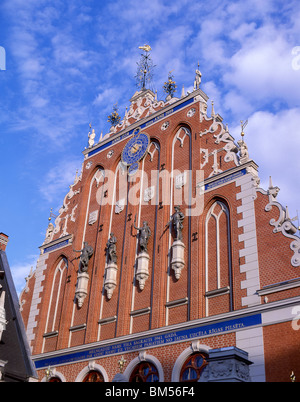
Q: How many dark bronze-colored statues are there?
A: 4